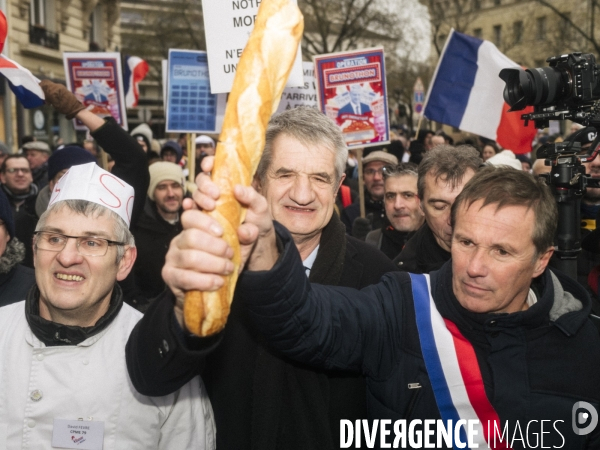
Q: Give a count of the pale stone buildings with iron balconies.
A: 1